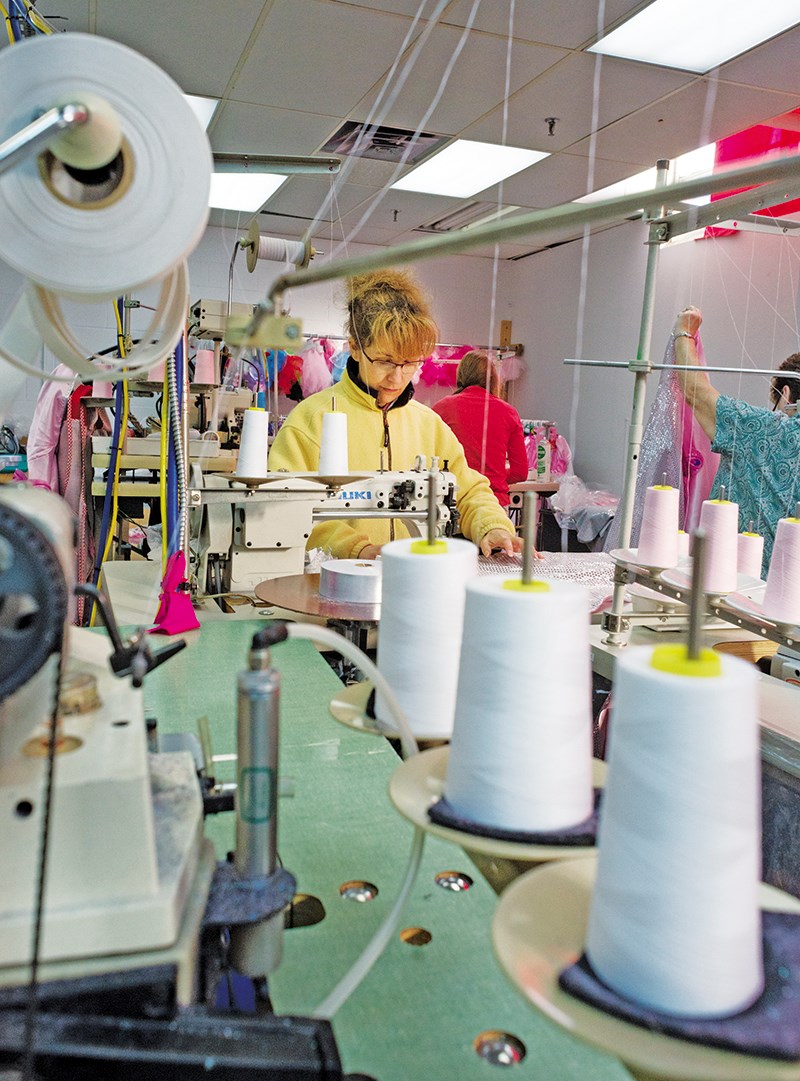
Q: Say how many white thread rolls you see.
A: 5